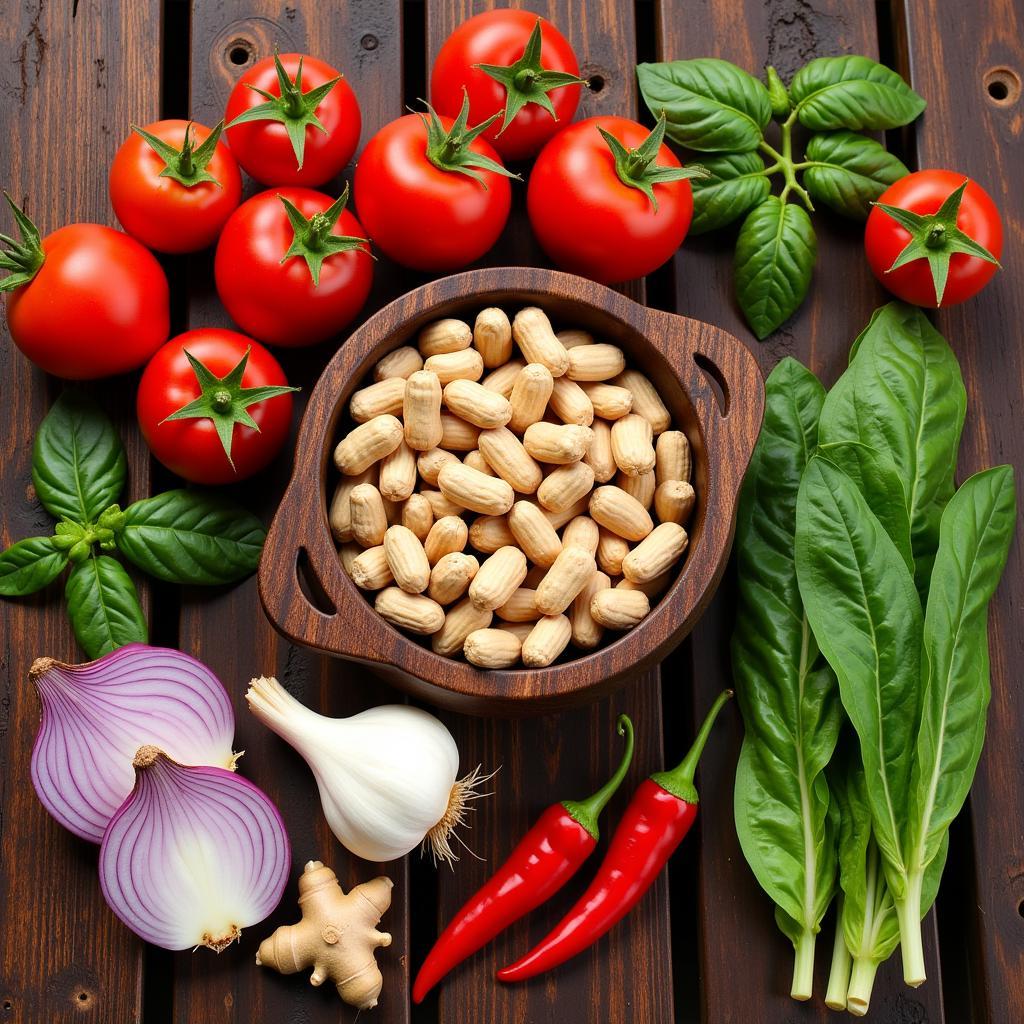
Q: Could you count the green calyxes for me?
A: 11